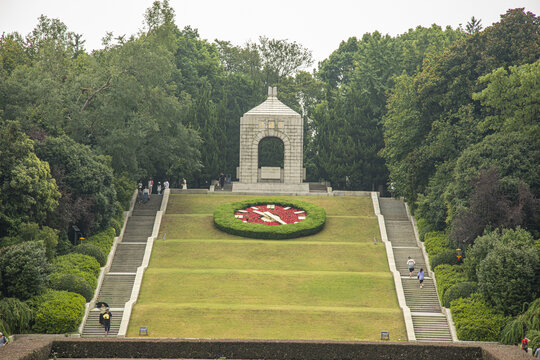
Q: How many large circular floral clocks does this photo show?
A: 1